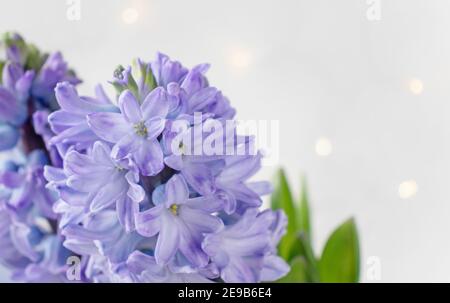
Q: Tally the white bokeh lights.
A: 5